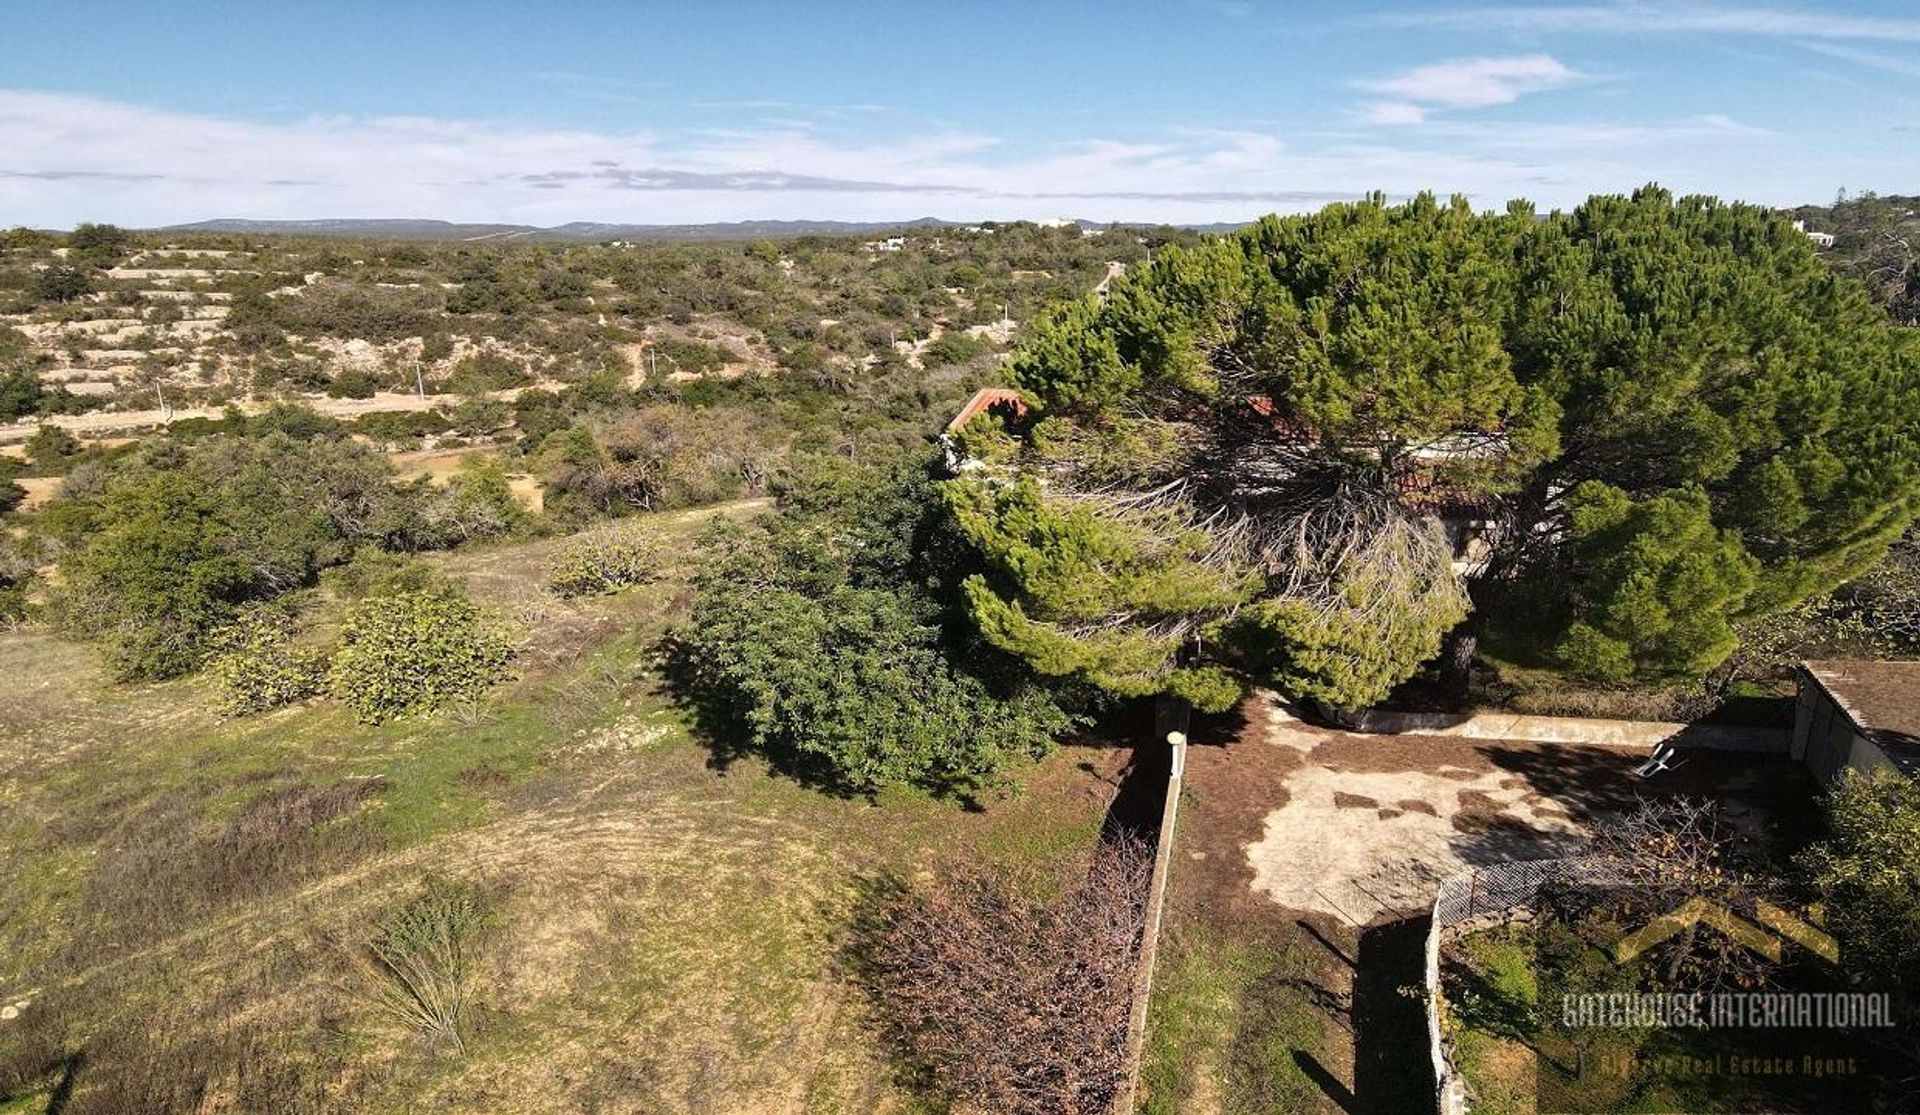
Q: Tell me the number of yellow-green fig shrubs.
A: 3